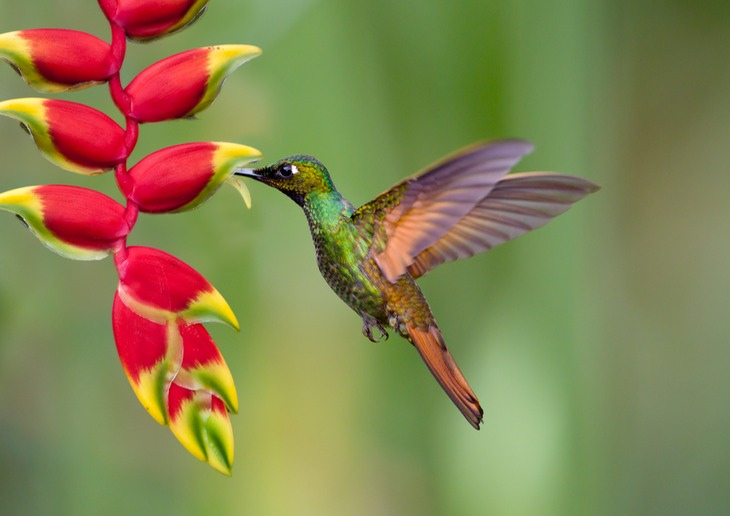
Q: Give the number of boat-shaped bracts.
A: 11